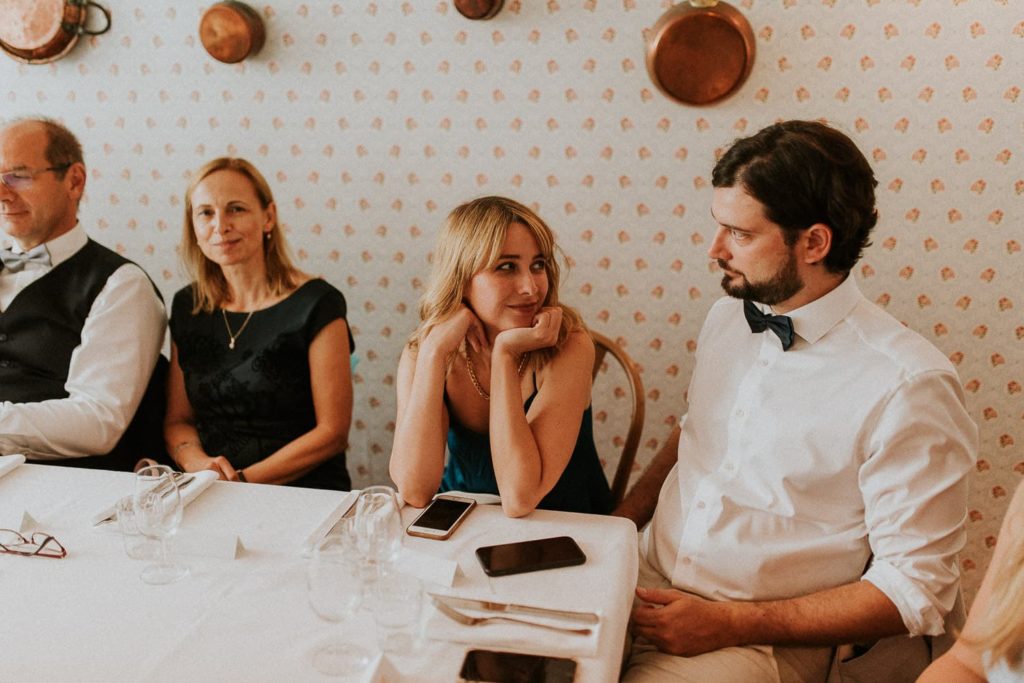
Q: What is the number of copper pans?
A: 4